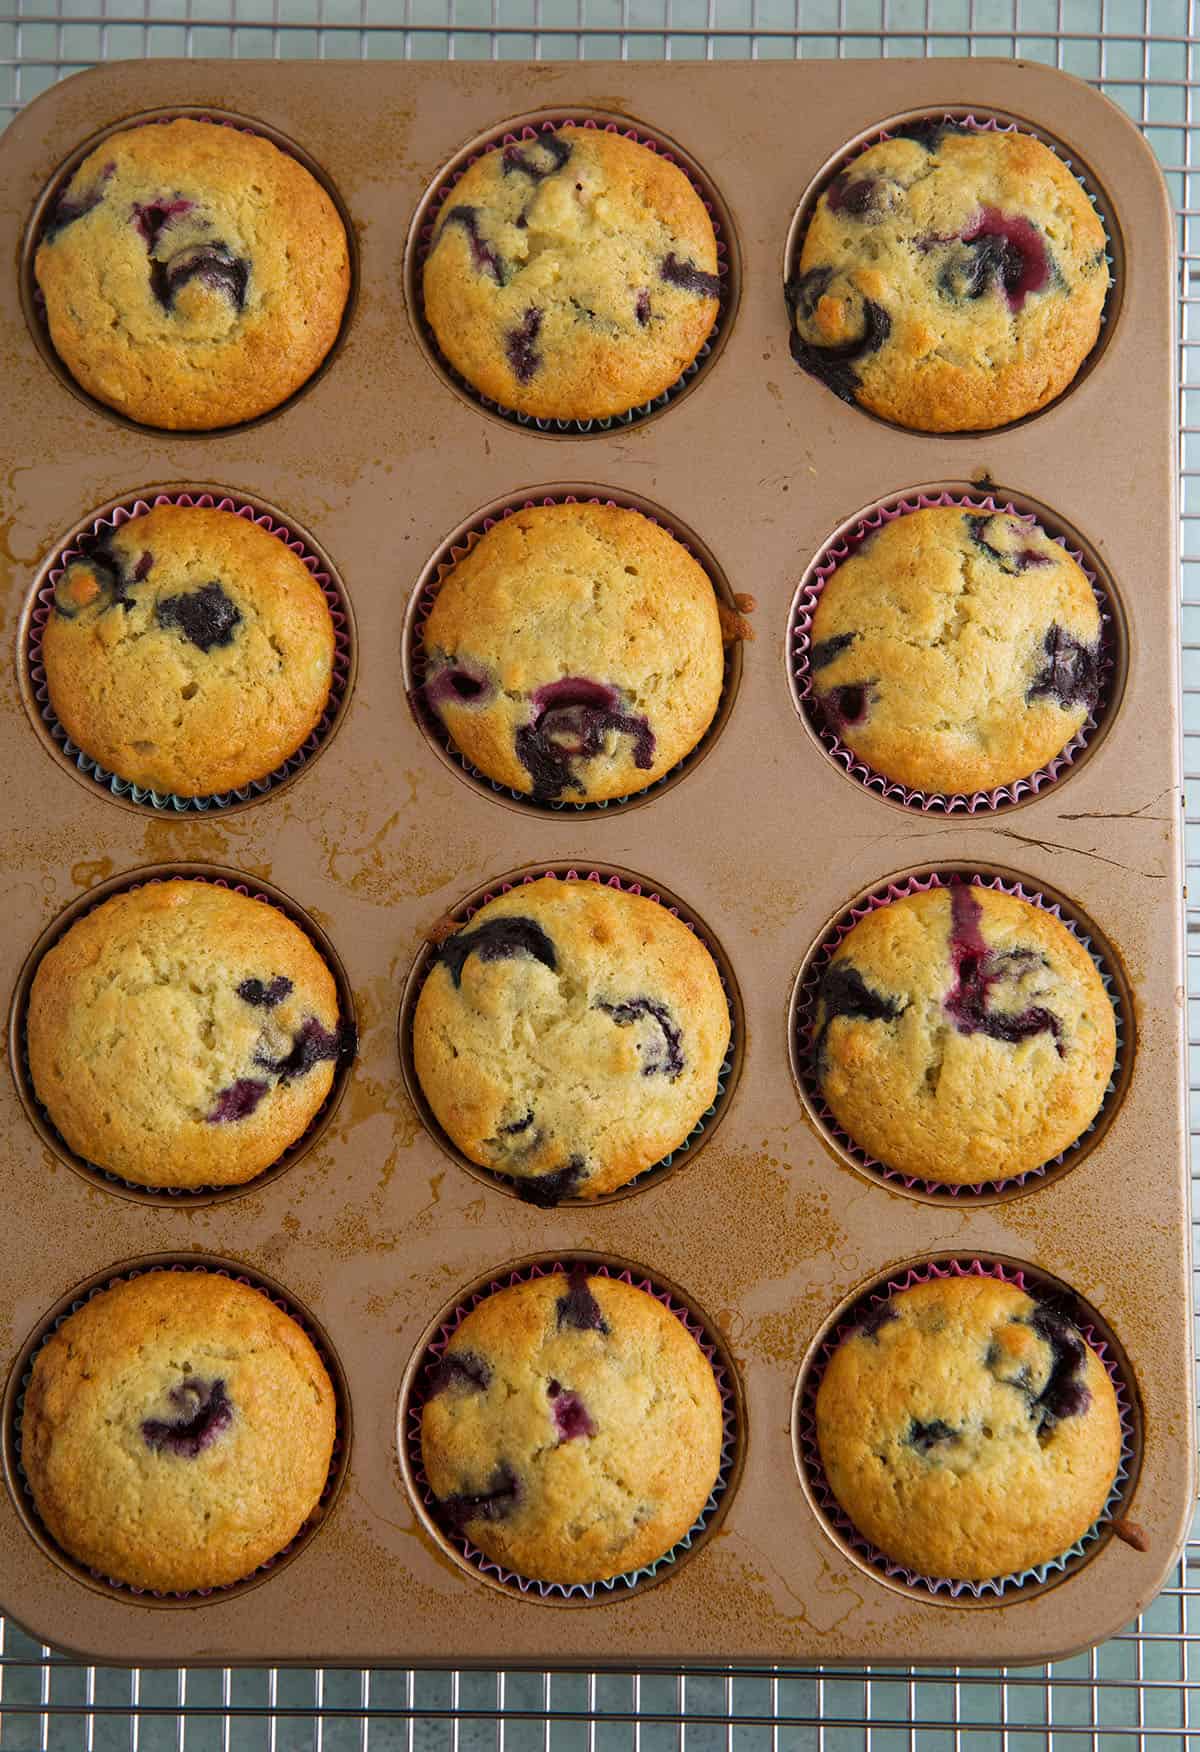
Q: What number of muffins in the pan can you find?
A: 12